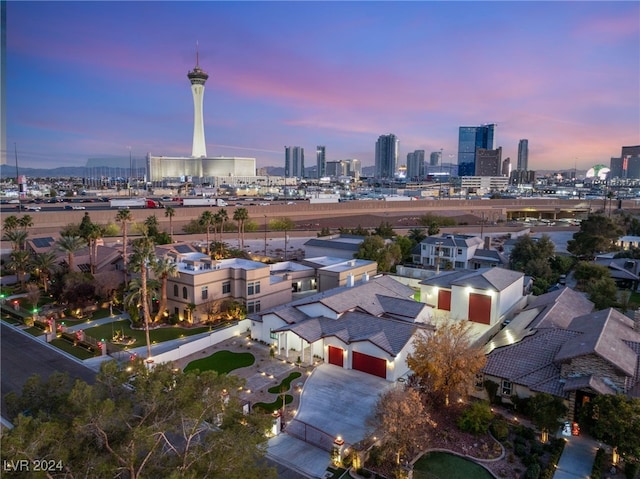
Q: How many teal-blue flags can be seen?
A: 0